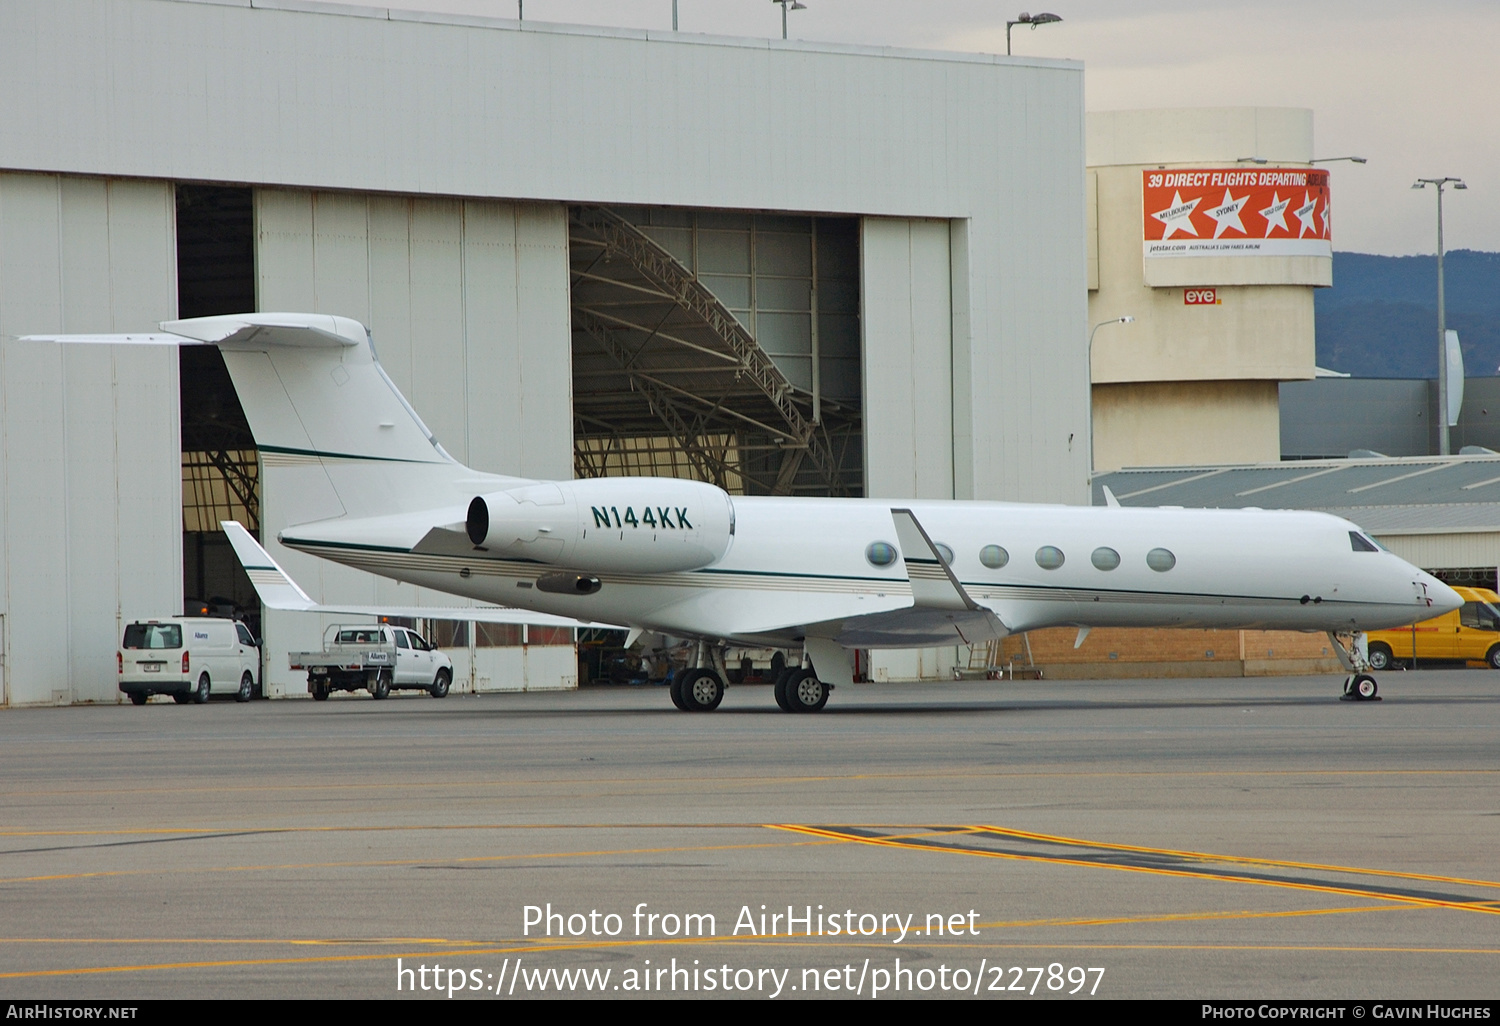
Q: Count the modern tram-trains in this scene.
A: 0